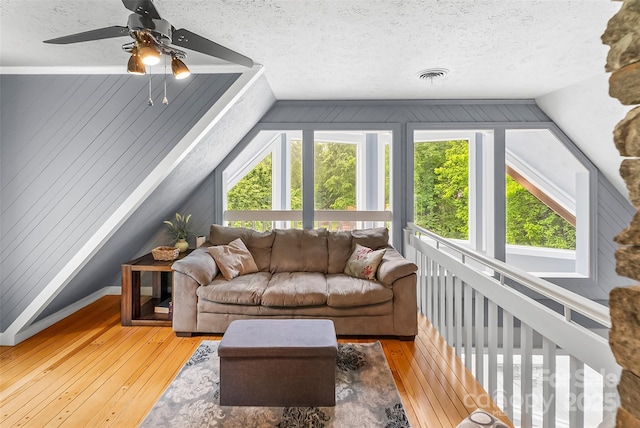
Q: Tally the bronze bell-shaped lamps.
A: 3